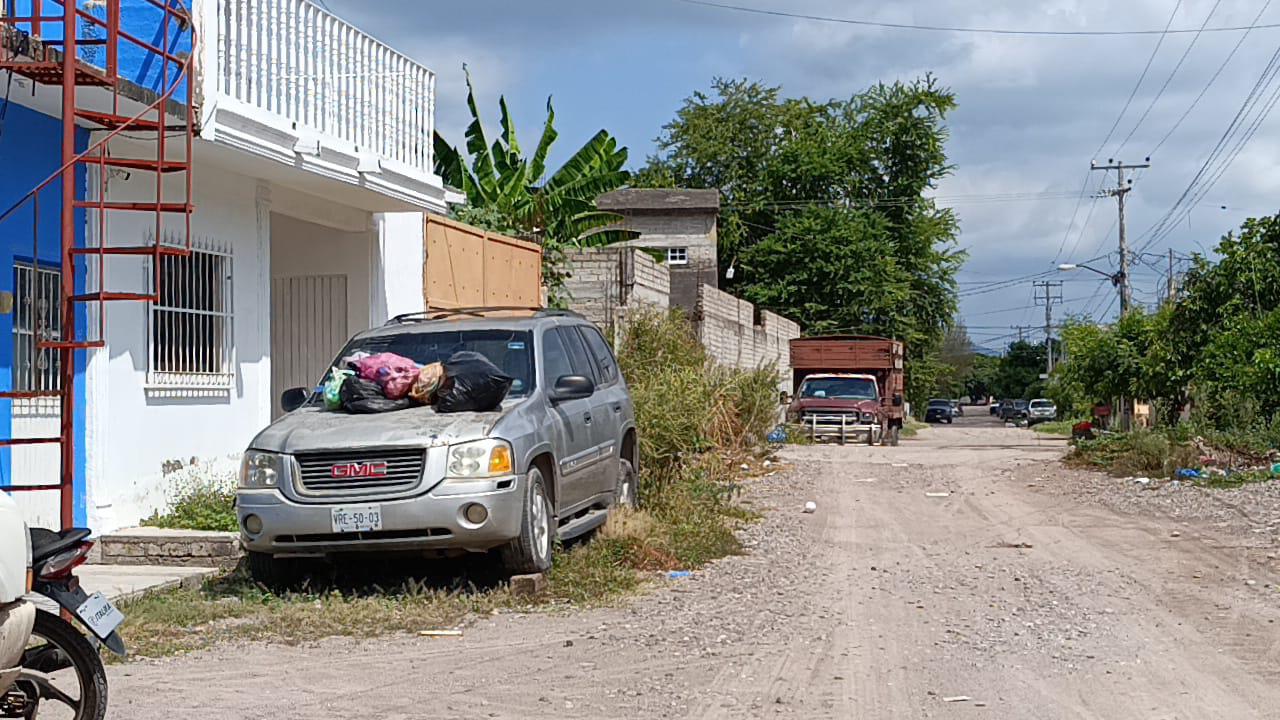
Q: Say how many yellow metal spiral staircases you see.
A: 0